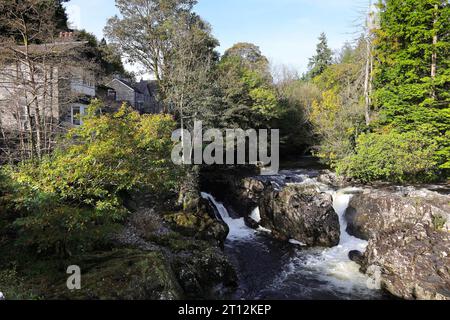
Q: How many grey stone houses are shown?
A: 2